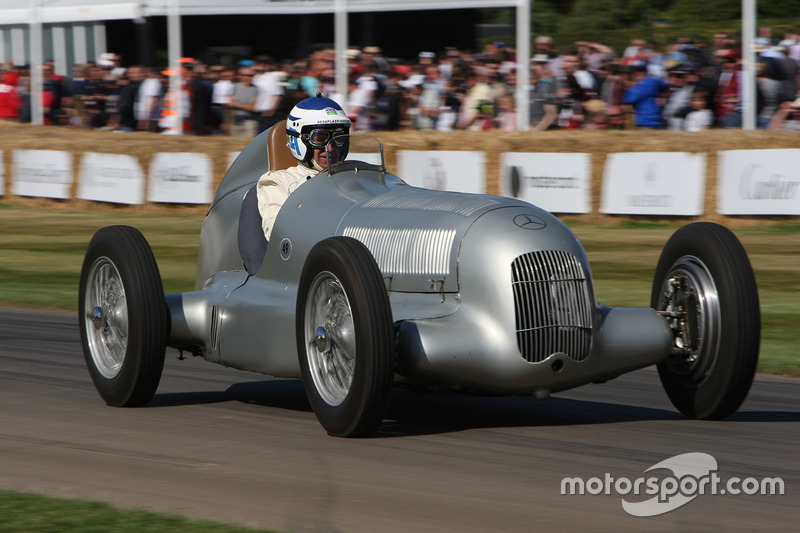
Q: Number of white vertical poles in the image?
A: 5